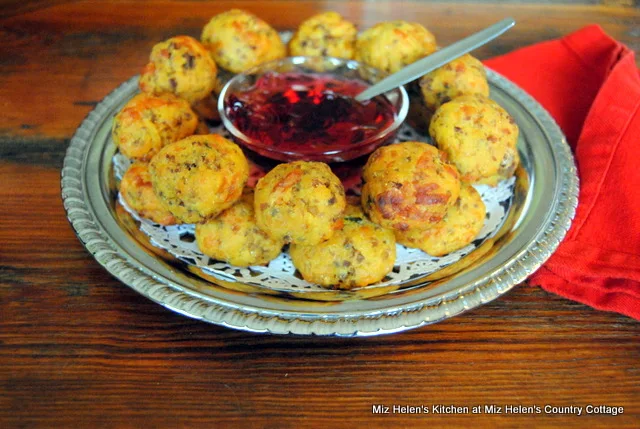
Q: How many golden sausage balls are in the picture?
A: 14